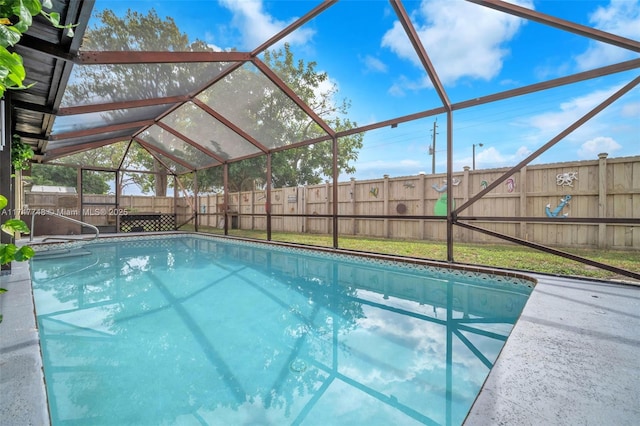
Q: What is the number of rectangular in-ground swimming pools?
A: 1